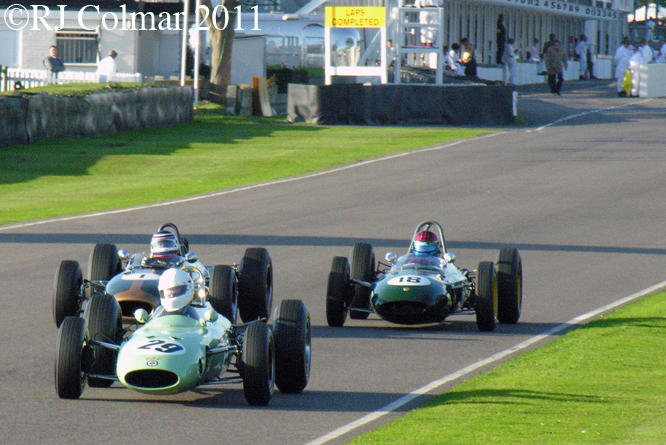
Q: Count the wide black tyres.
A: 12